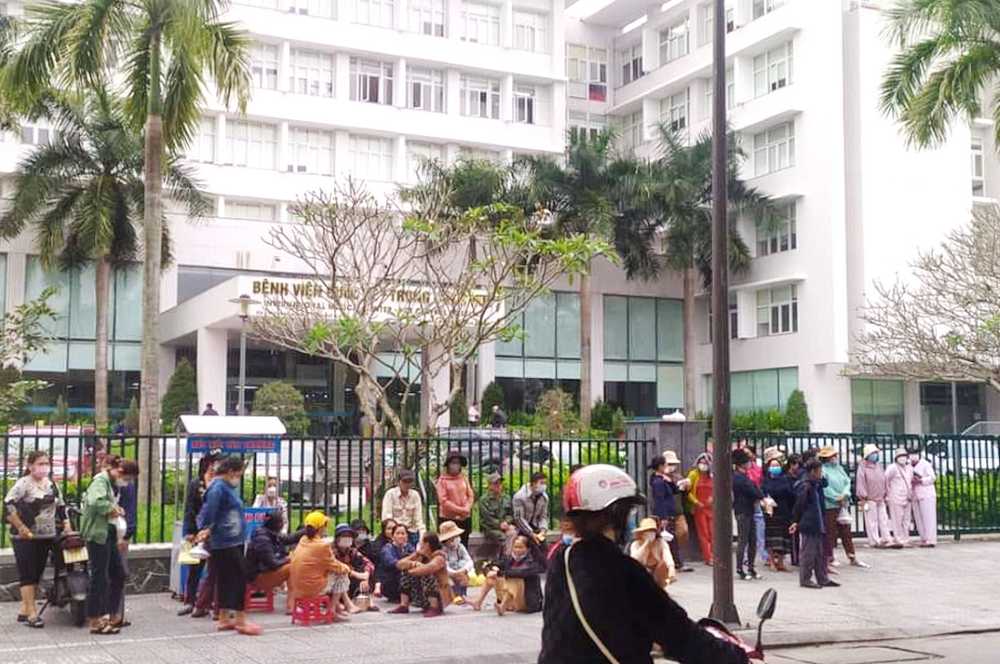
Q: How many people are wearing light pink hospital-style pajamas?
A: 3